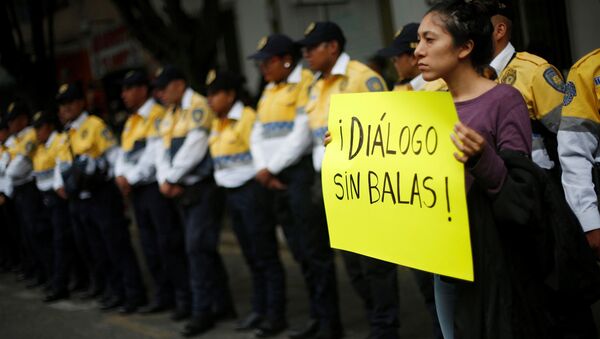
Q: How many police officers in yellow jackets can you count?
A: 12